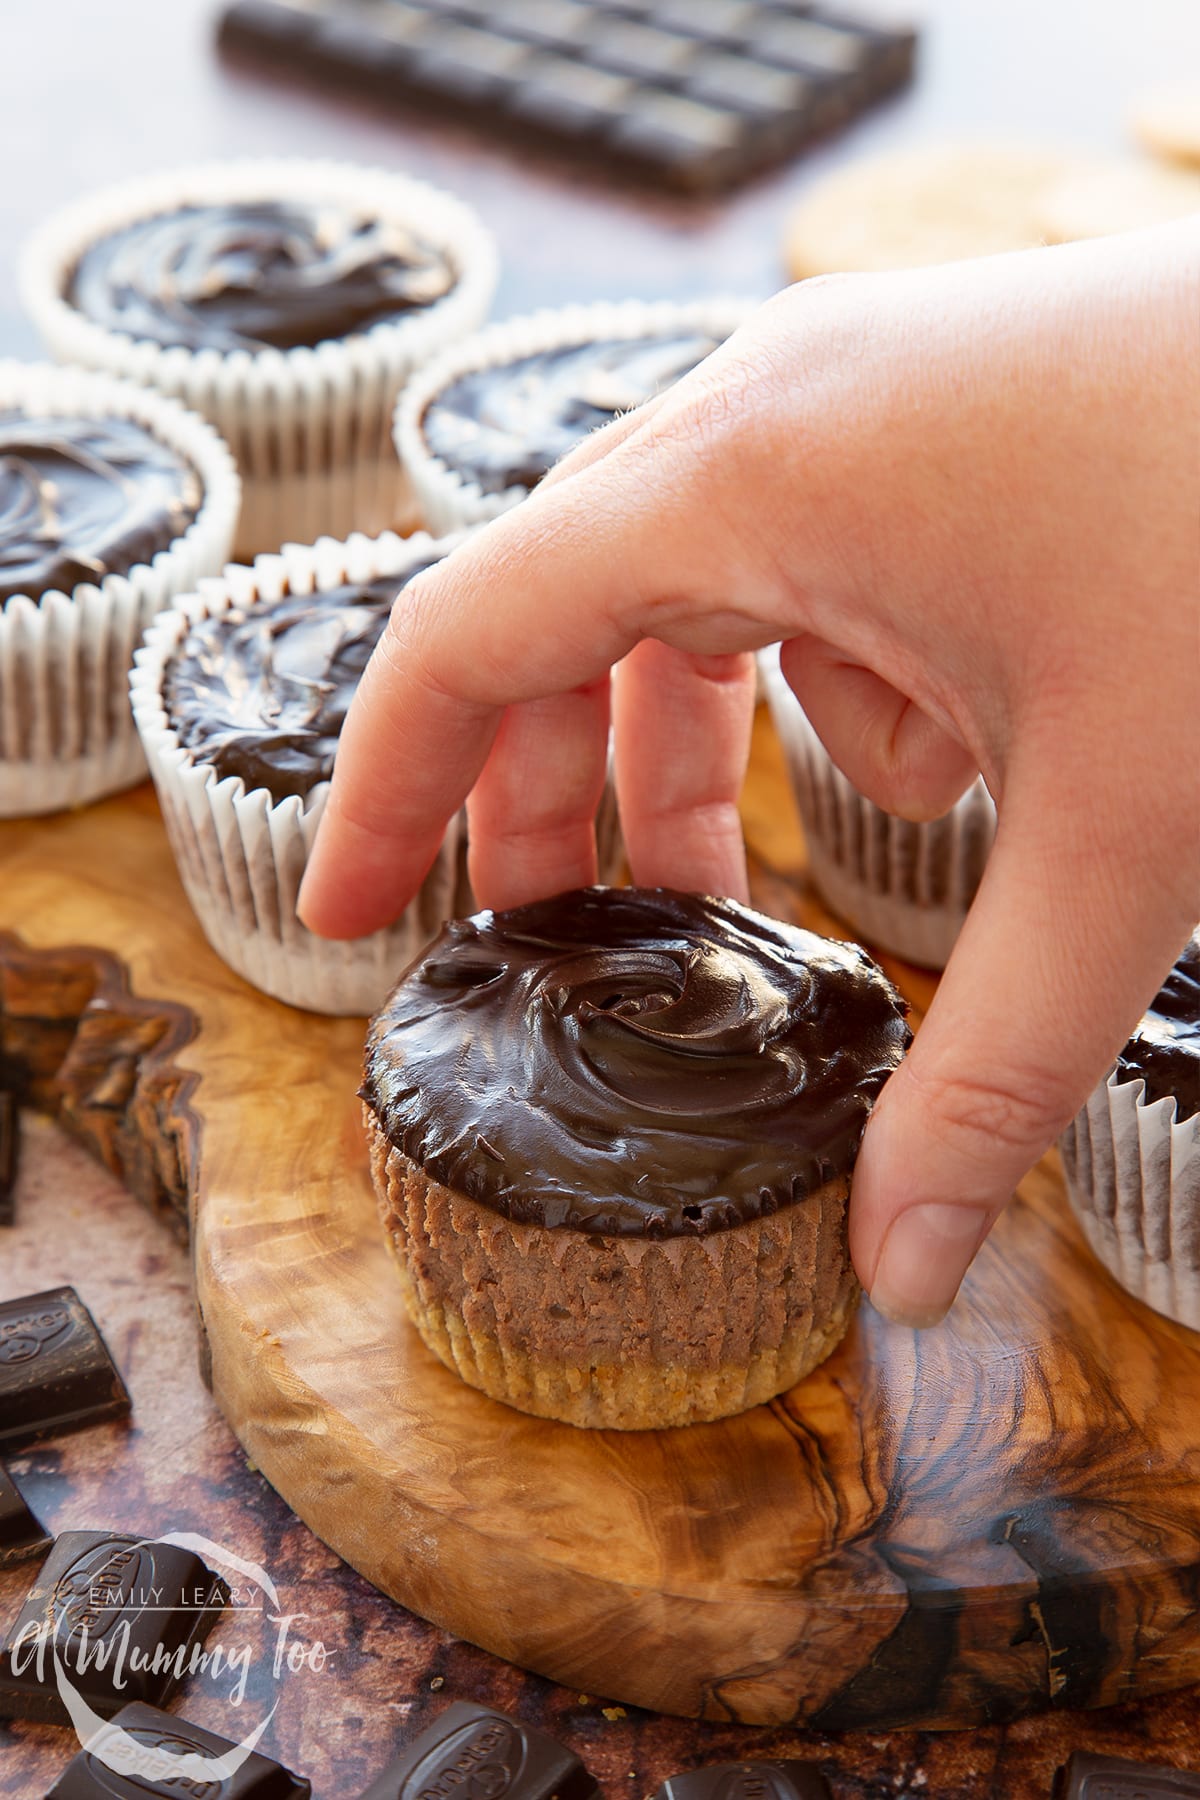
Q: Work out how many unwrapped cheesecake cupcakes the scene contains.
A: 1